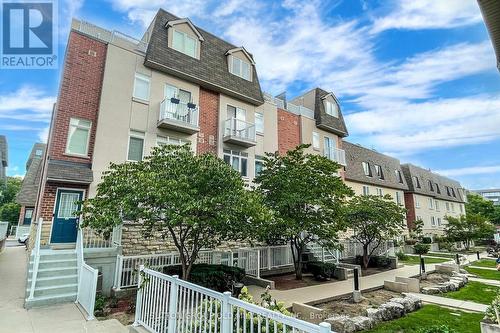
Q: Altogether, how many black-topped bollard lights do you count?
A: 4